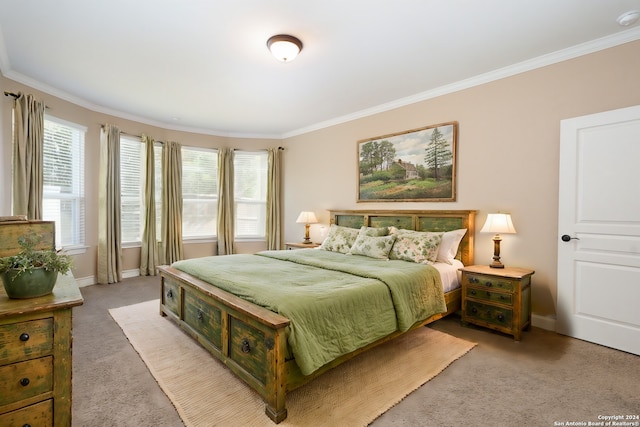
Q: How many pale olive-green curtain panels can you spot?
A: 6